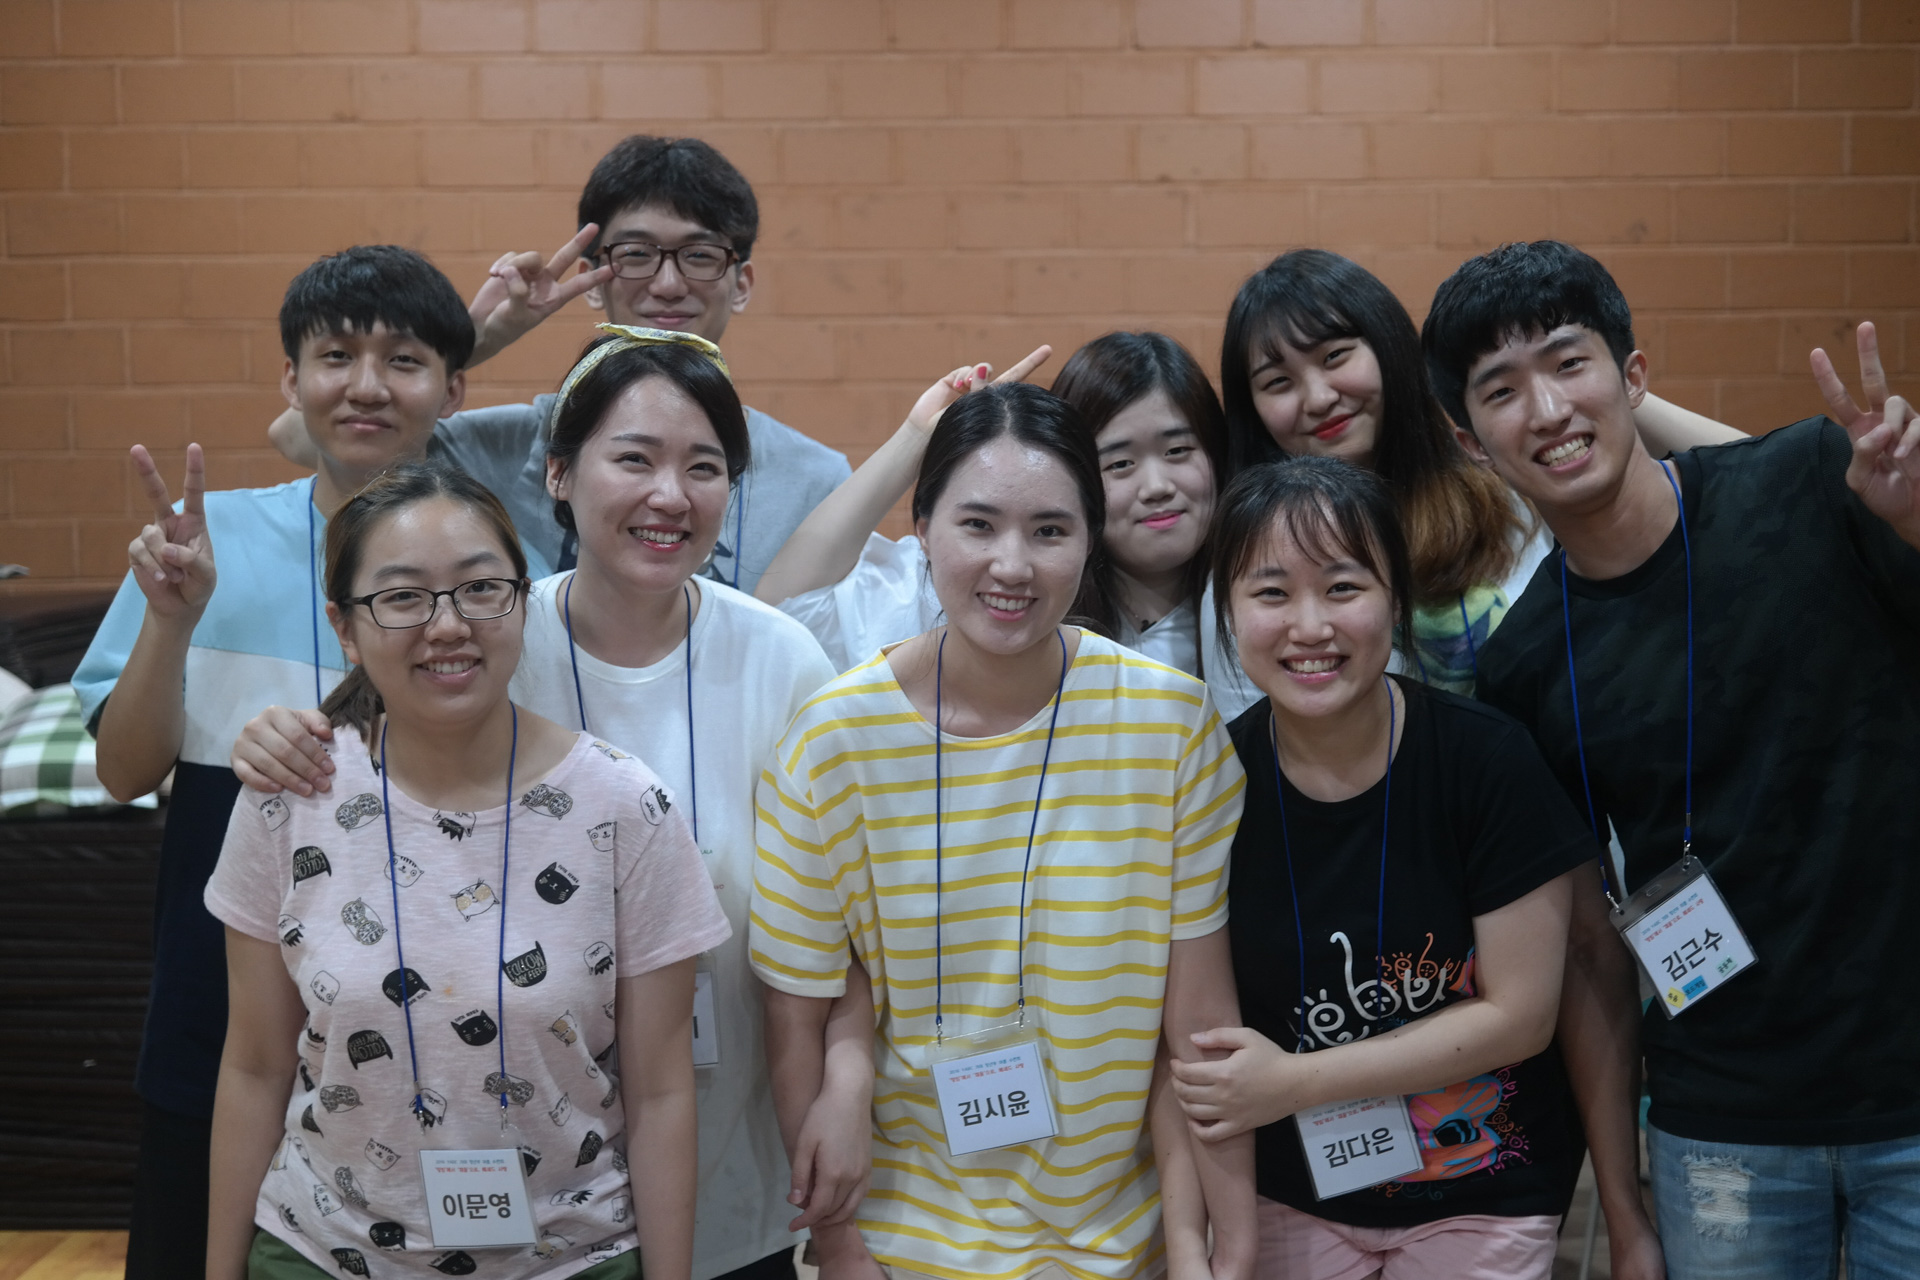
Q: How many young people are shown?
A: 9